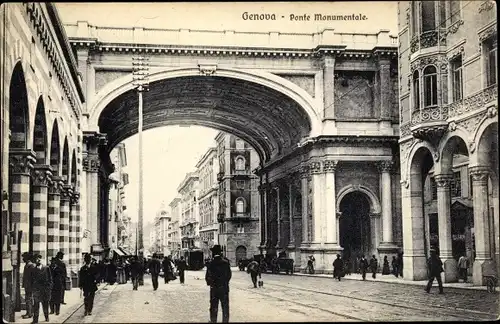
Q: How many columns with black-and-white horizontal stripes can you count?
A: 5